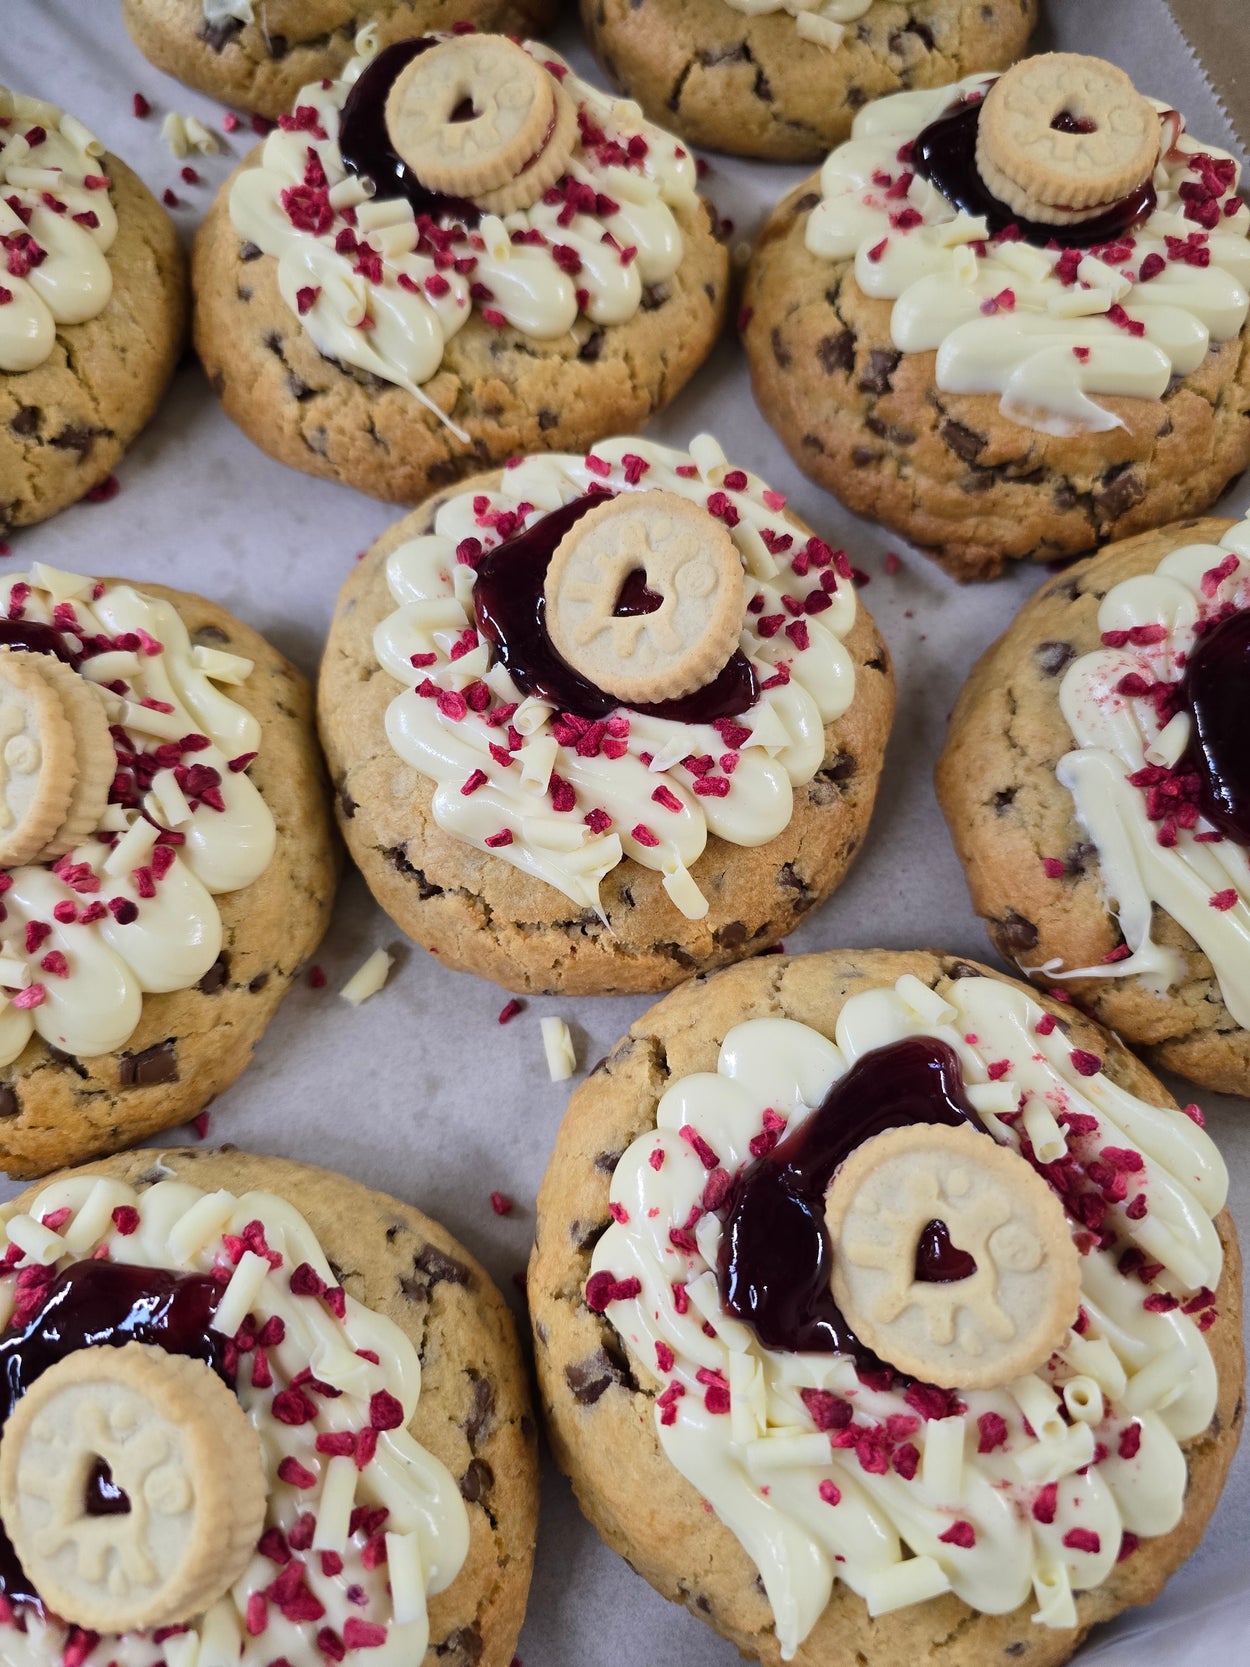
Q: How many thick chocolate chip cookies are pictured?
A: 10